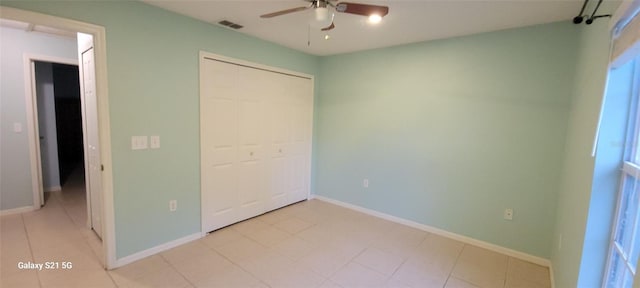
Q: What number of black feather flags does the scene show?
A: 0